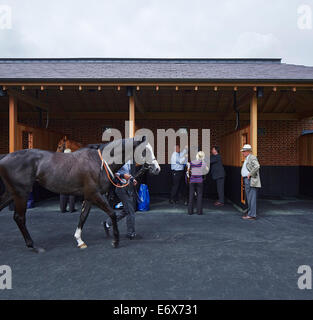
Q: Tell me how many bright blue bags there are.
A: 1